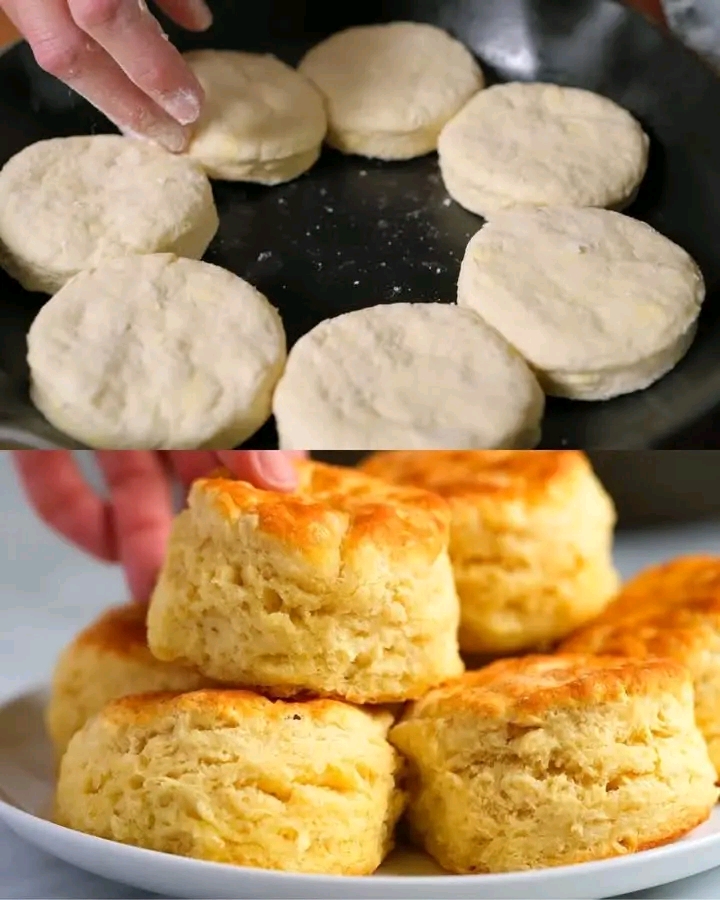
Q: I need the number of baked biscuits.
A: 6